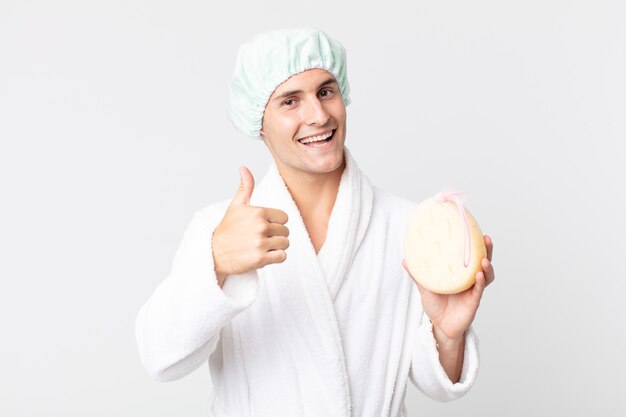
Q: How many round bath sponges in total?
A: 1